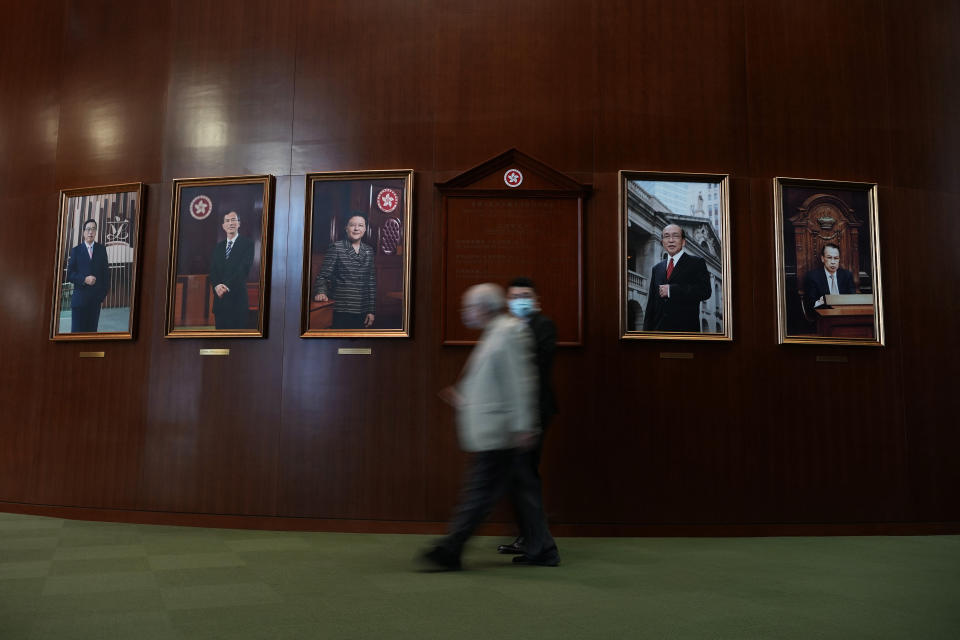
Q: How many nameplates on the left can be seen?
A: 3